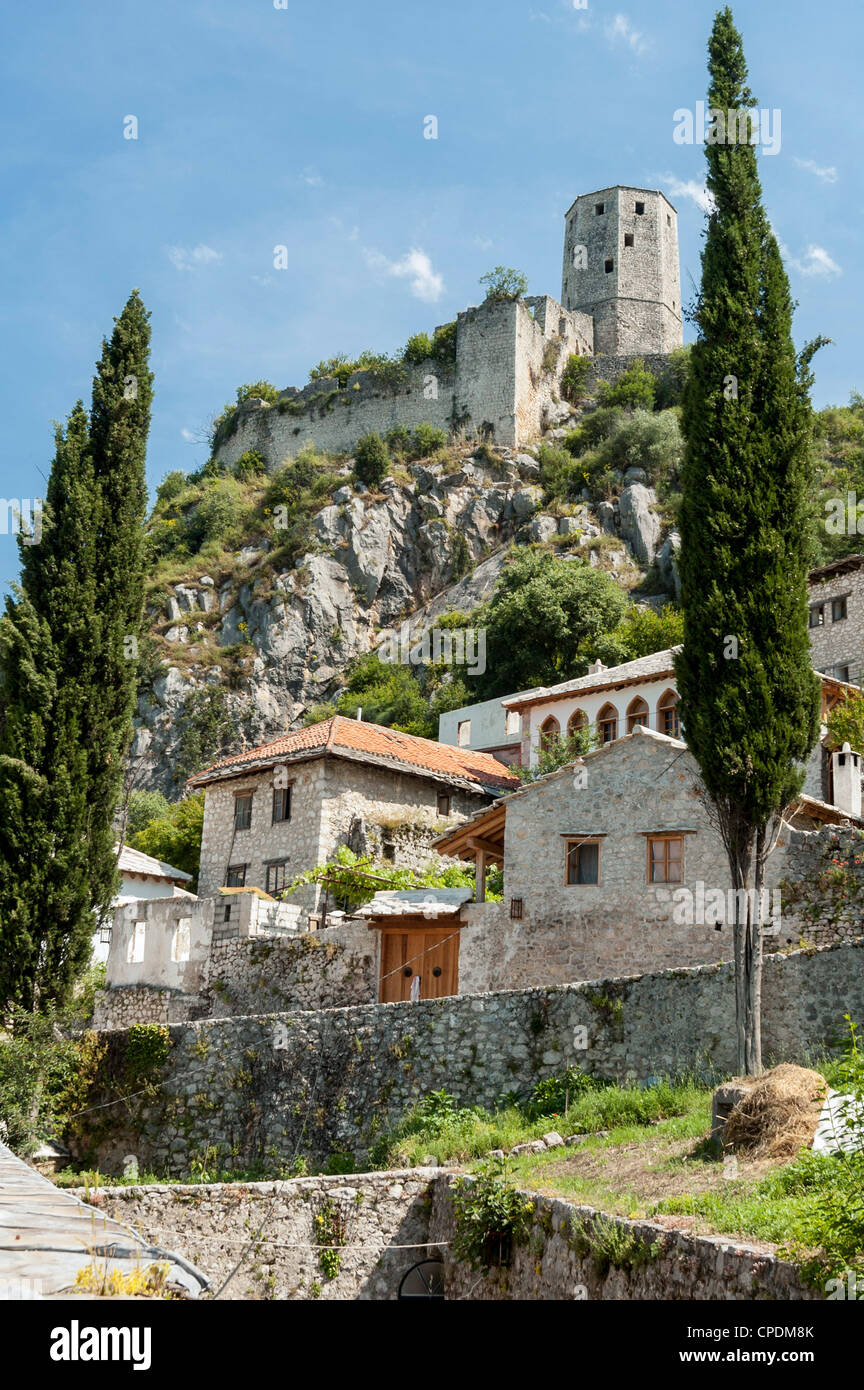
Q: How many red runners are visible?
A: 0